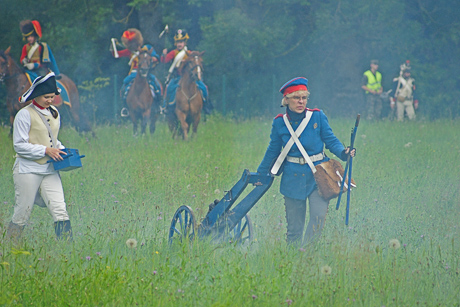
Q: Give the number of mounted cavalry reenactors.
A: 3